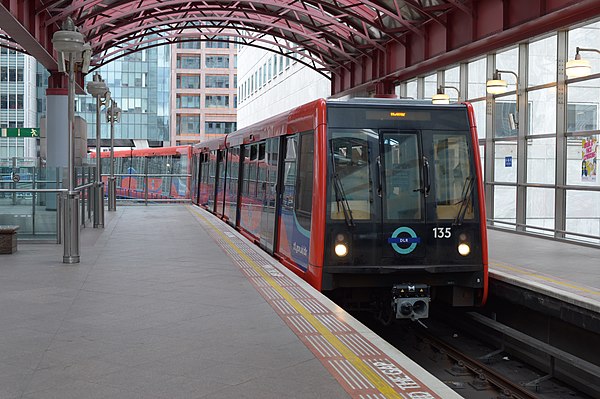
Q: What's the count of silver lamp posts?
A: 3